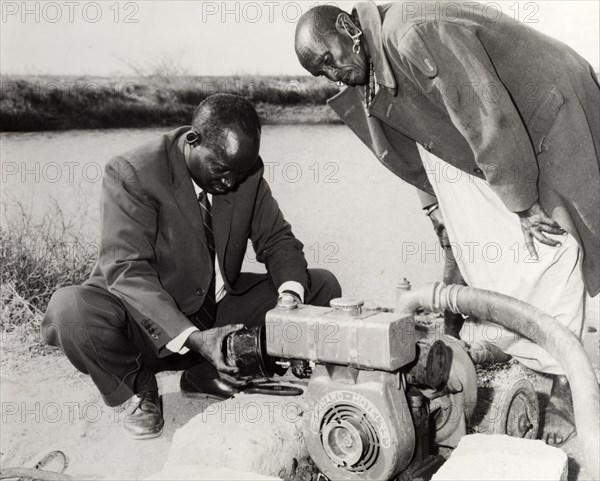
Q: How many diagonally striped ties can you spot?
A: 1